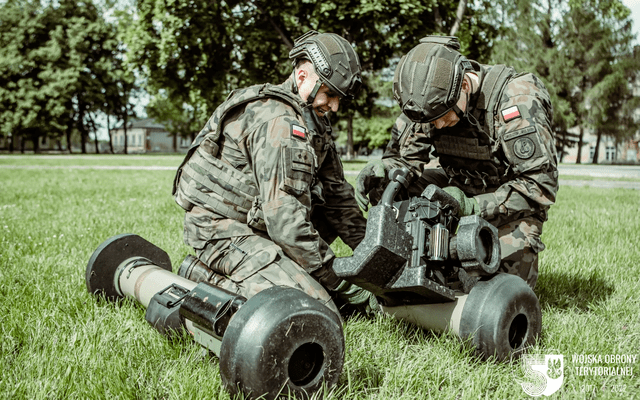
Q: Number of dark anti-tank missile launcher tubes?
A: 2